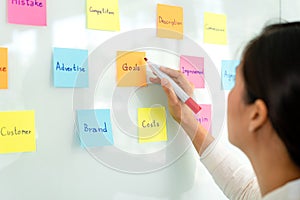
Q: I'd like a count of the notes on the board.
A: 13